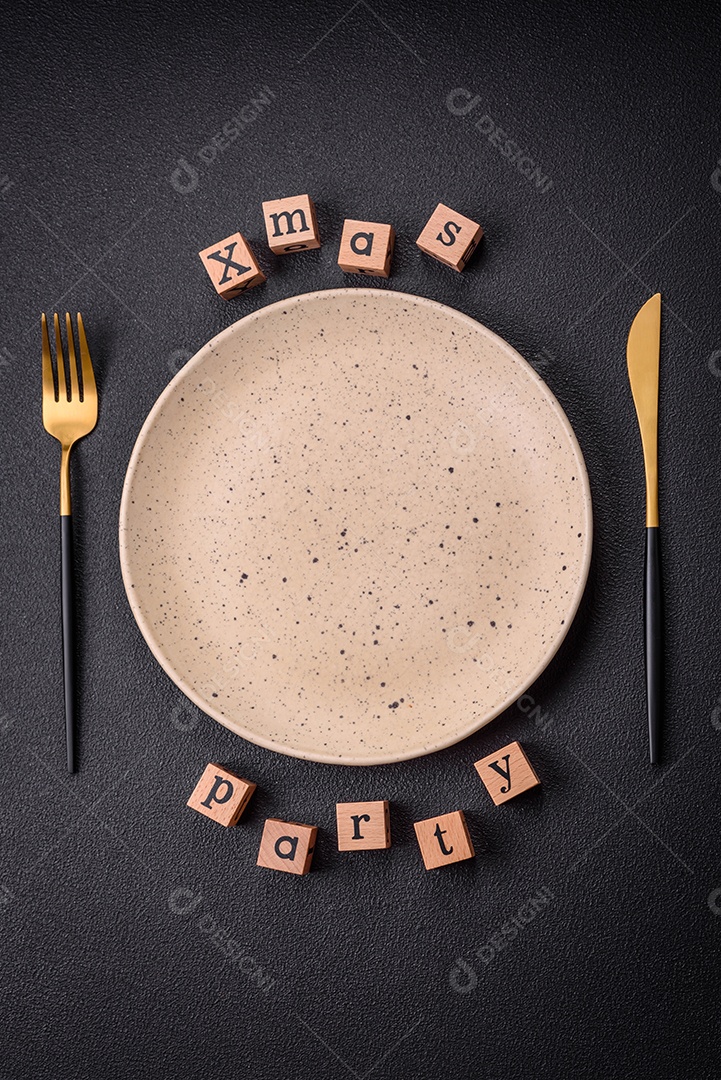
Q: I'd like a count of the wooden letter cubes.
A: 9